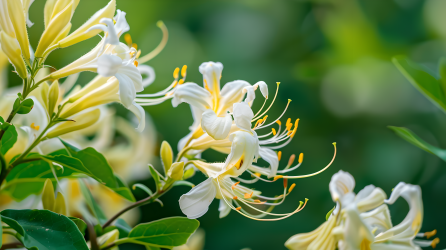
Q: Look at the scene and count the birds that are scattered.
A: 0